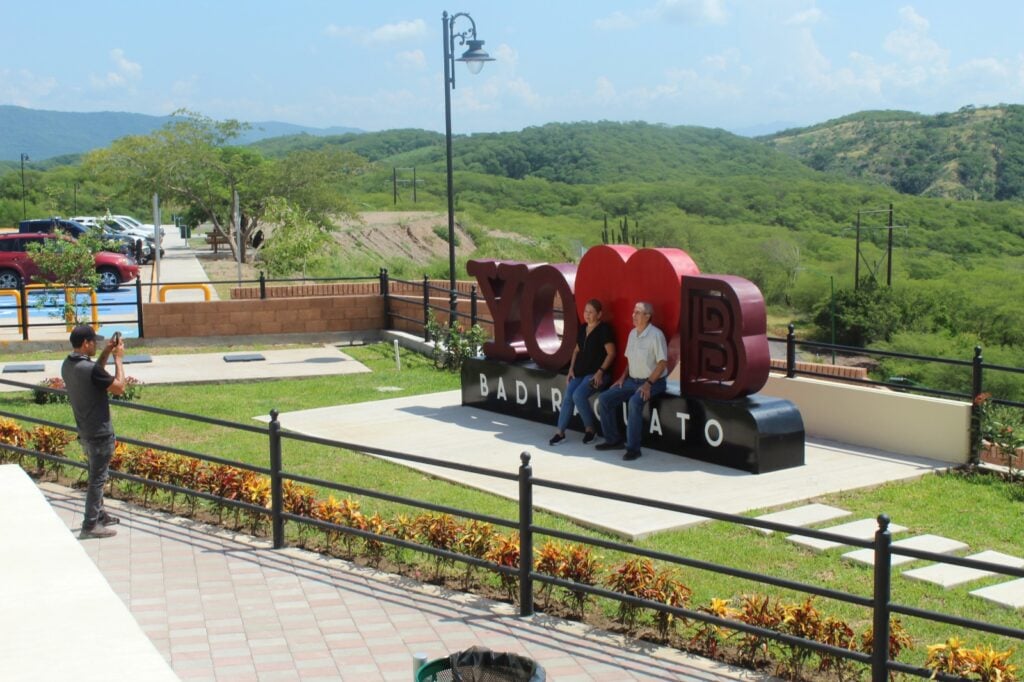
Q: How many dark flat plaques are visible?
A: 3